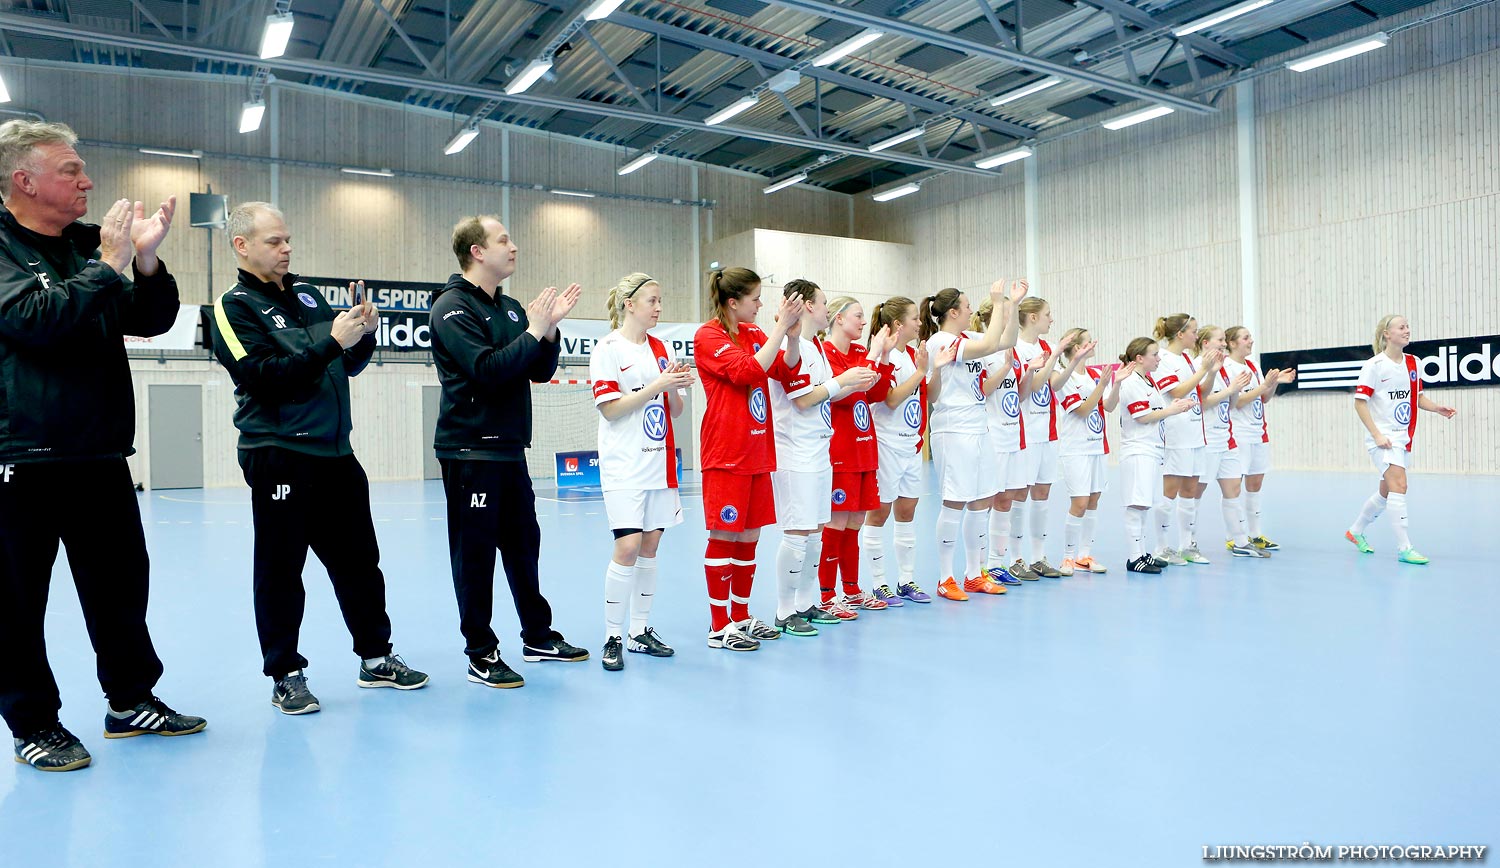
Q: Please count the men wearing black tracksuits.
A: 3